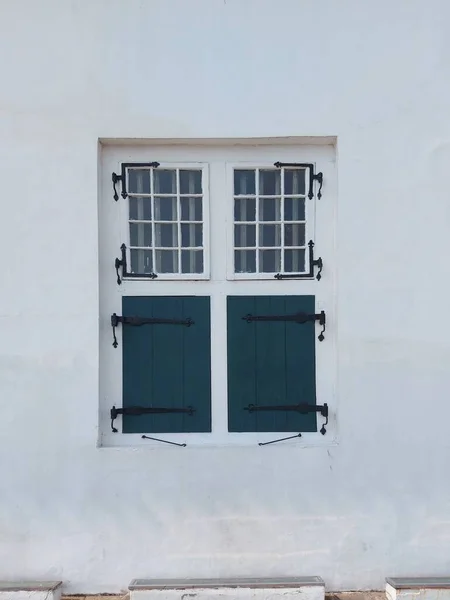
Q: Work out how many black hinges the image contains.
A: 8